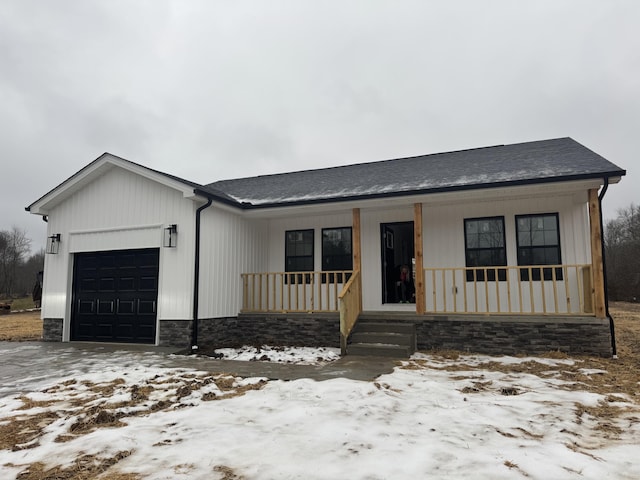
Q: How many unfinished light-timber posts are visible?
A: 3